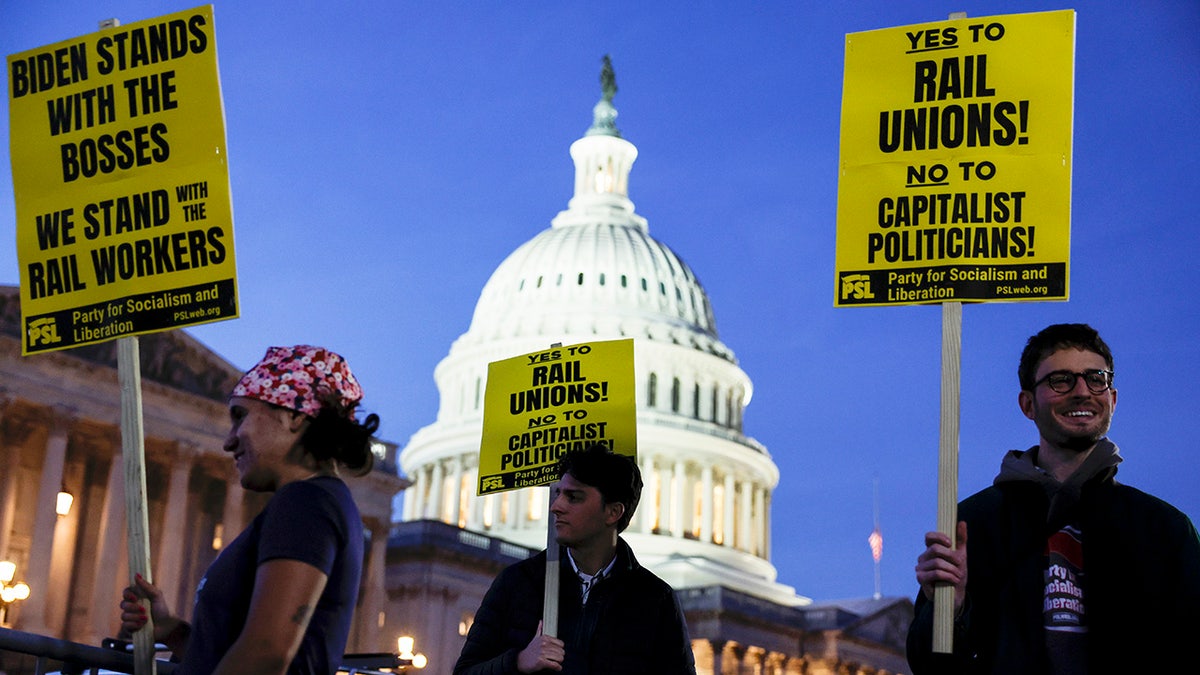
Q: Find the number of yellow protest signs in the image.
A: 3